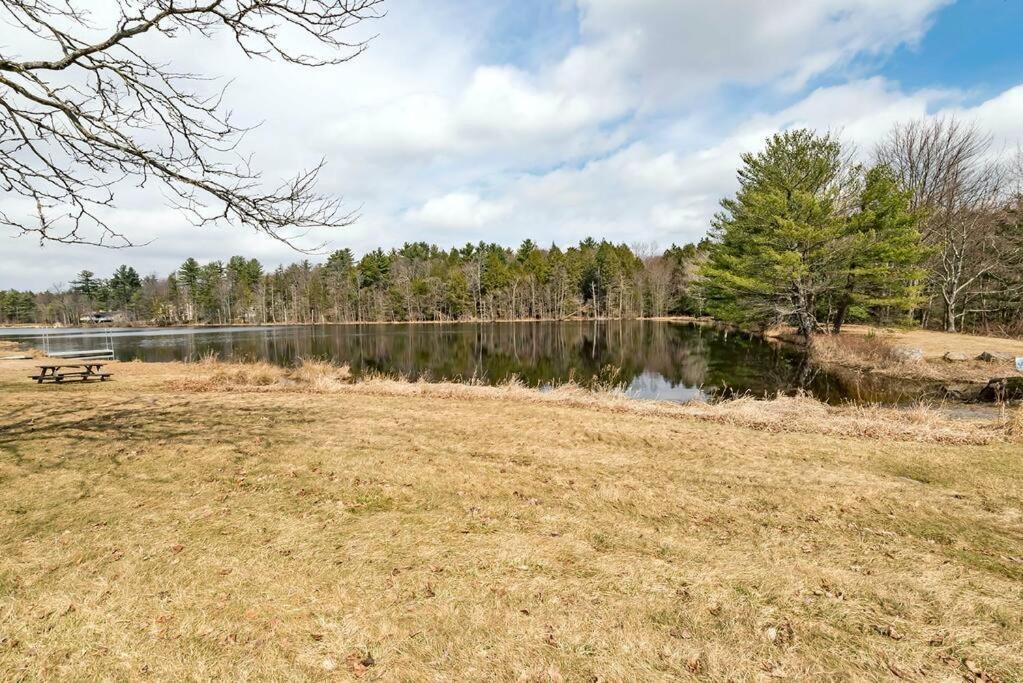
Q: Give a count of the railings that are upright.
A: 4